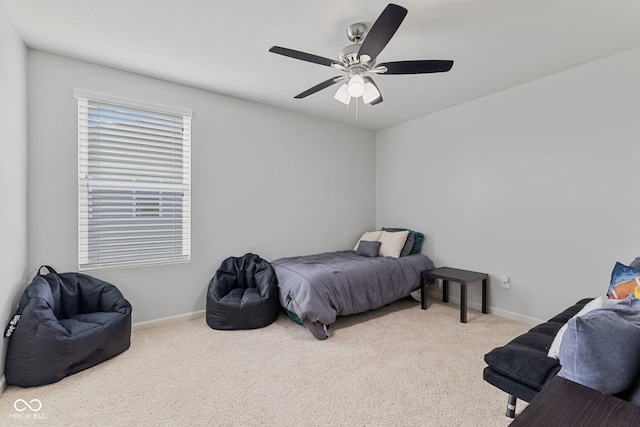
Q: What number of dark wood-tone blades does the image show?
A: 5